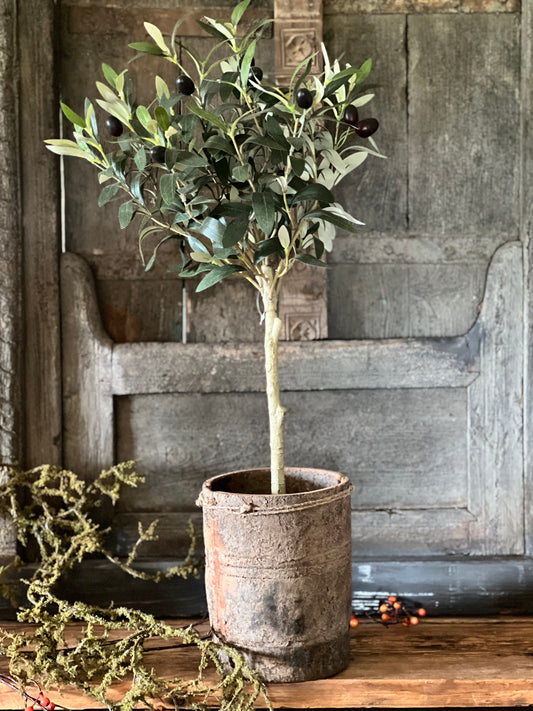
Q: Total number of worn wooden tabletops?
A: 1